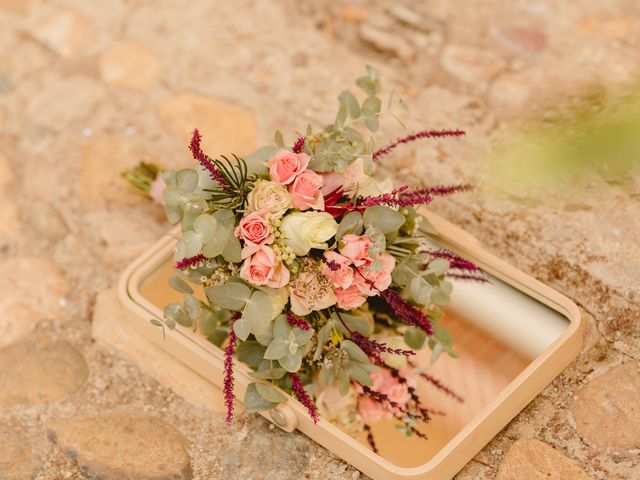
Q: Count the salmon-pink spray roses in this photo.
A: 8